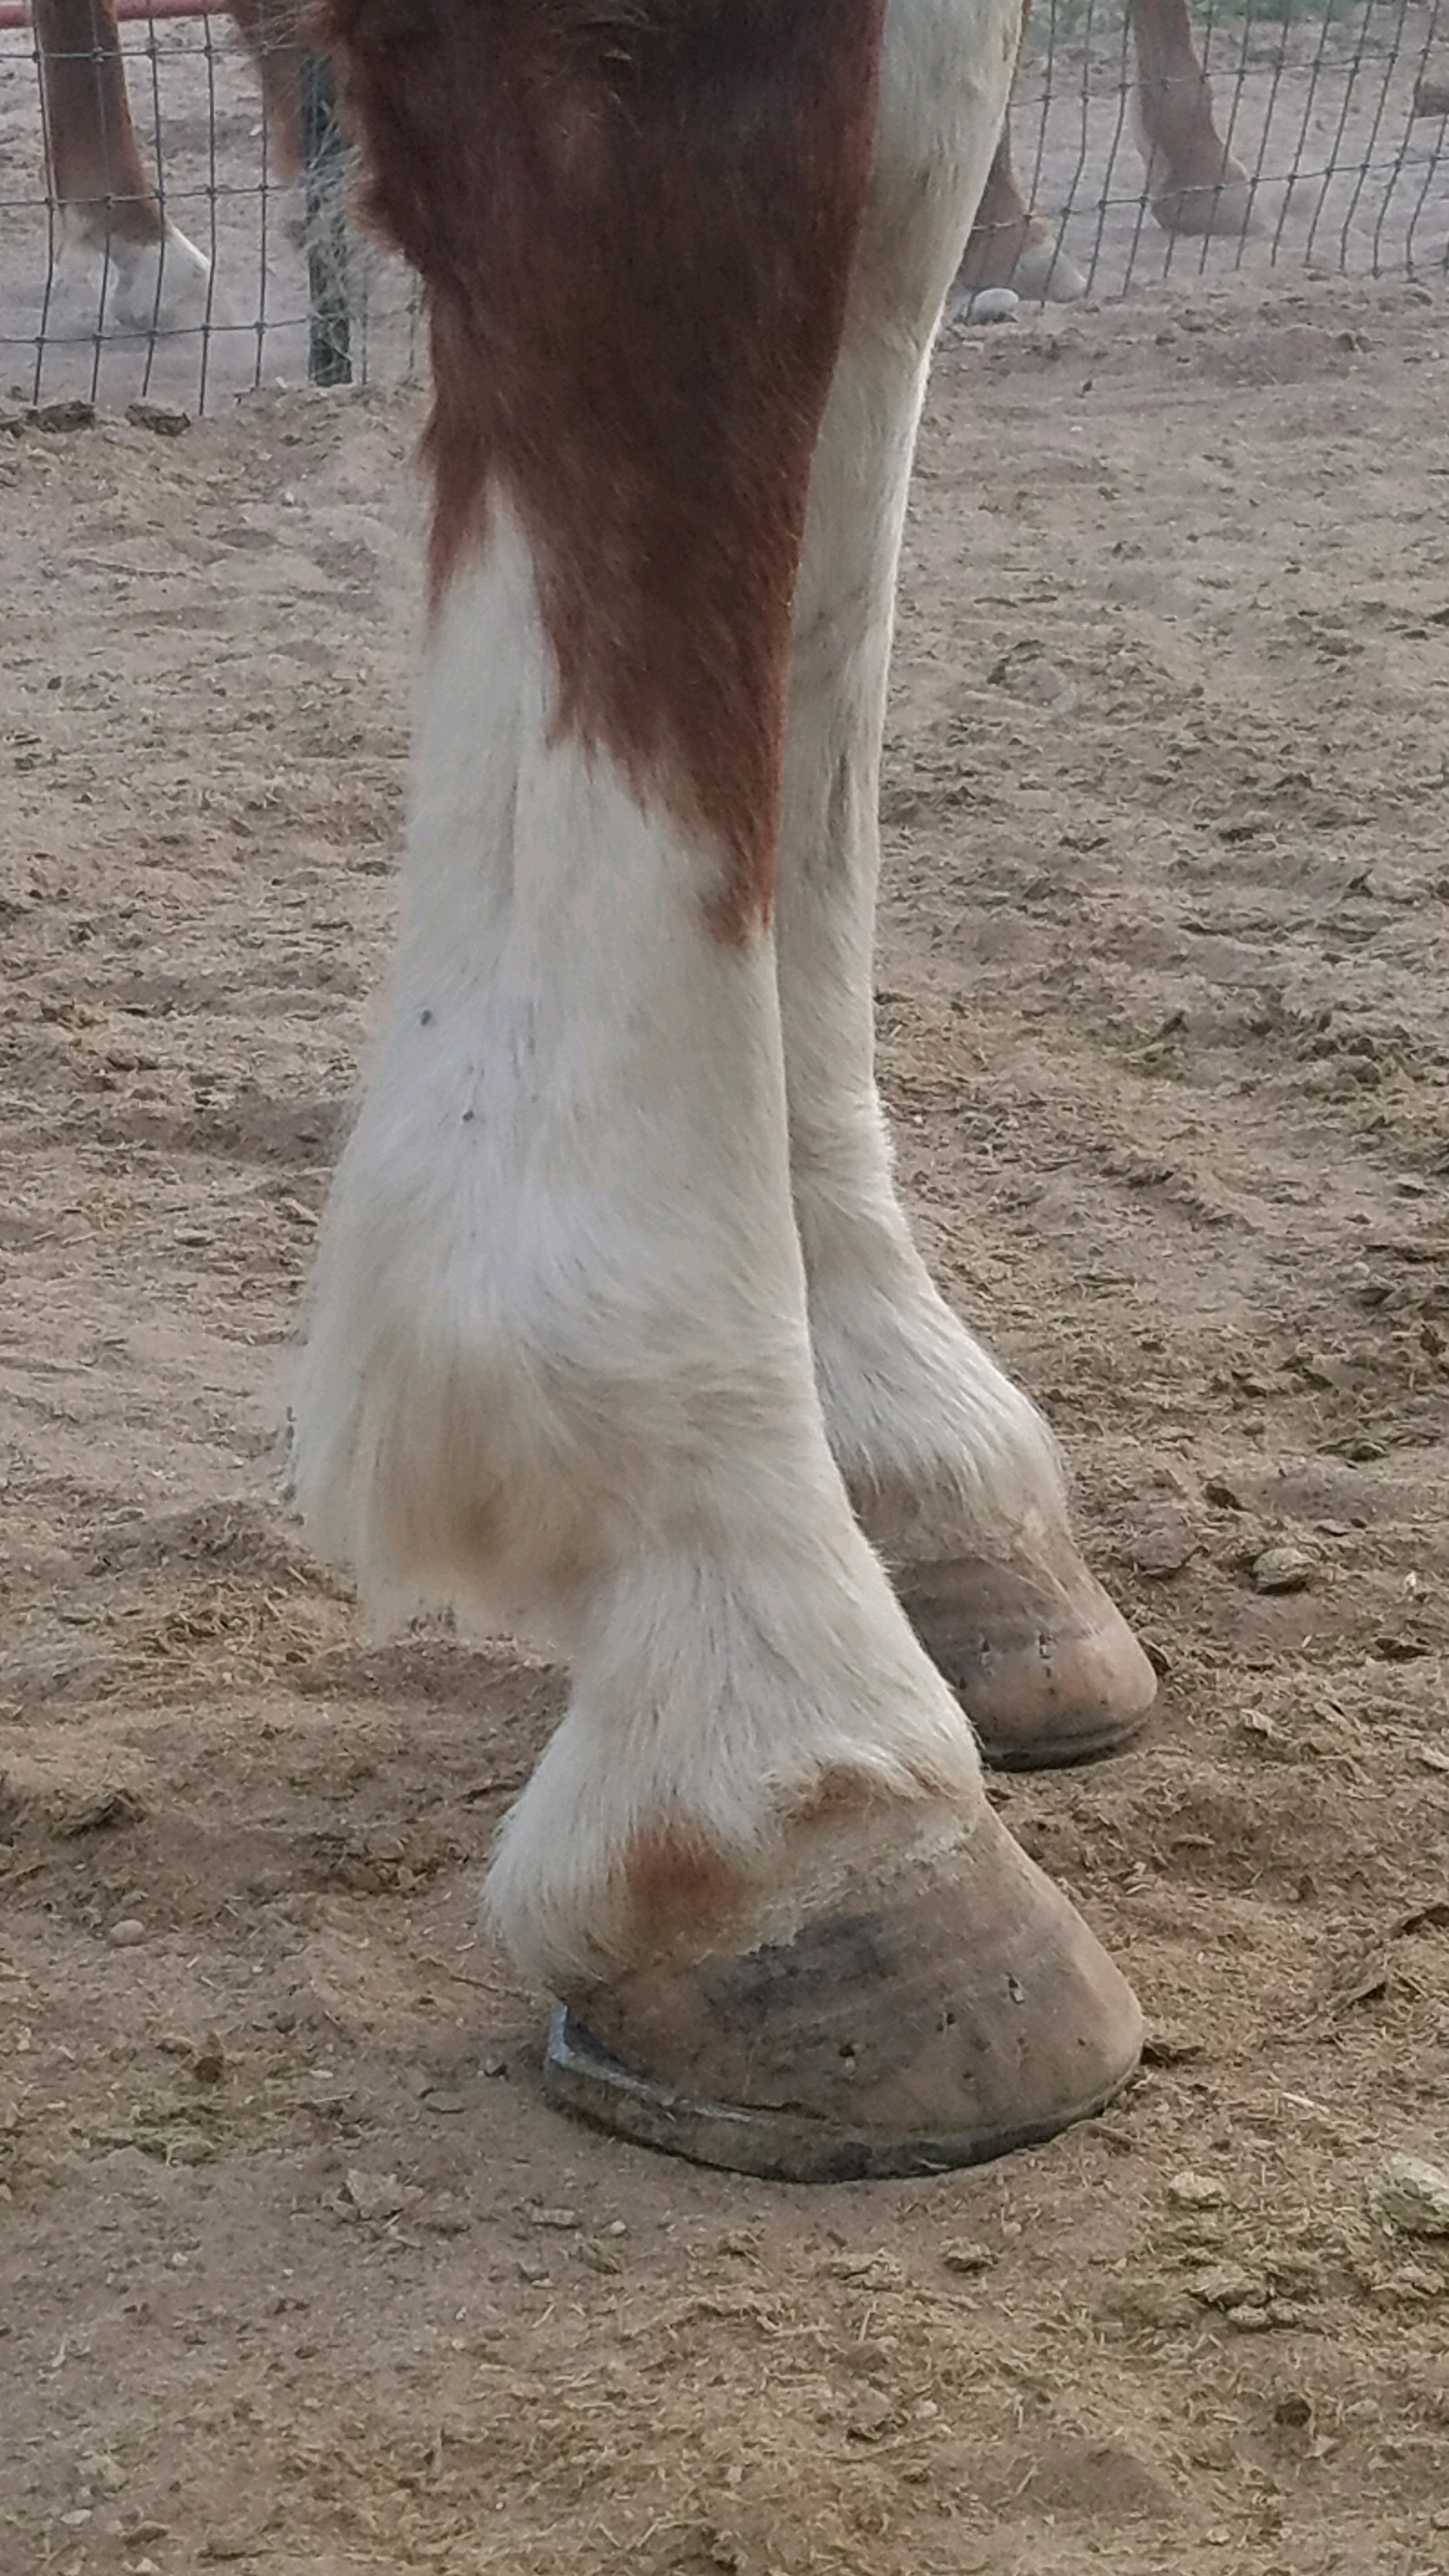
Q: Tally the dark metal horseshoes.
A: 2